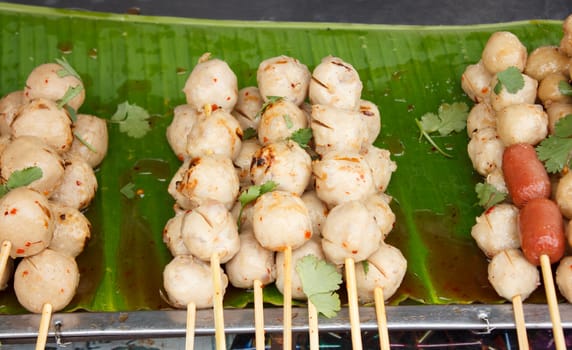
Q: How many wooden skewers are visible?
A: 11